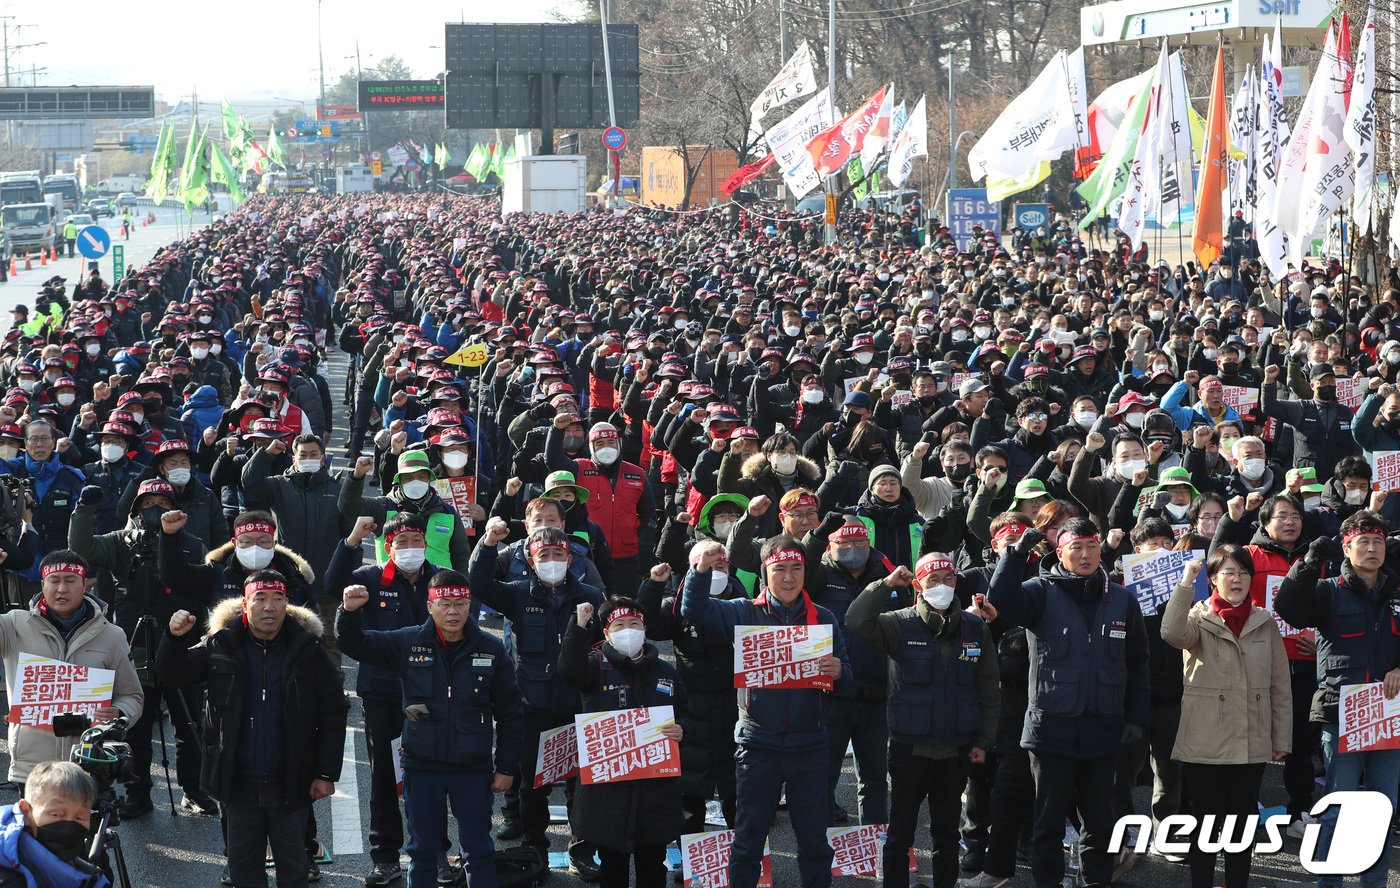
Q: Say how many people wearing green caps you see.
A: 6